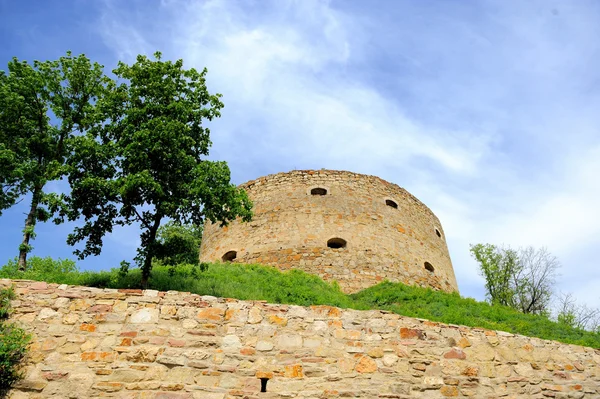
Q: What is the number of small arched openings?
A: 6